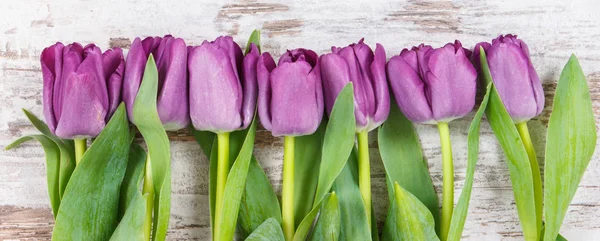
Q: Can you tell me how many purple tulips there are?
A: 7